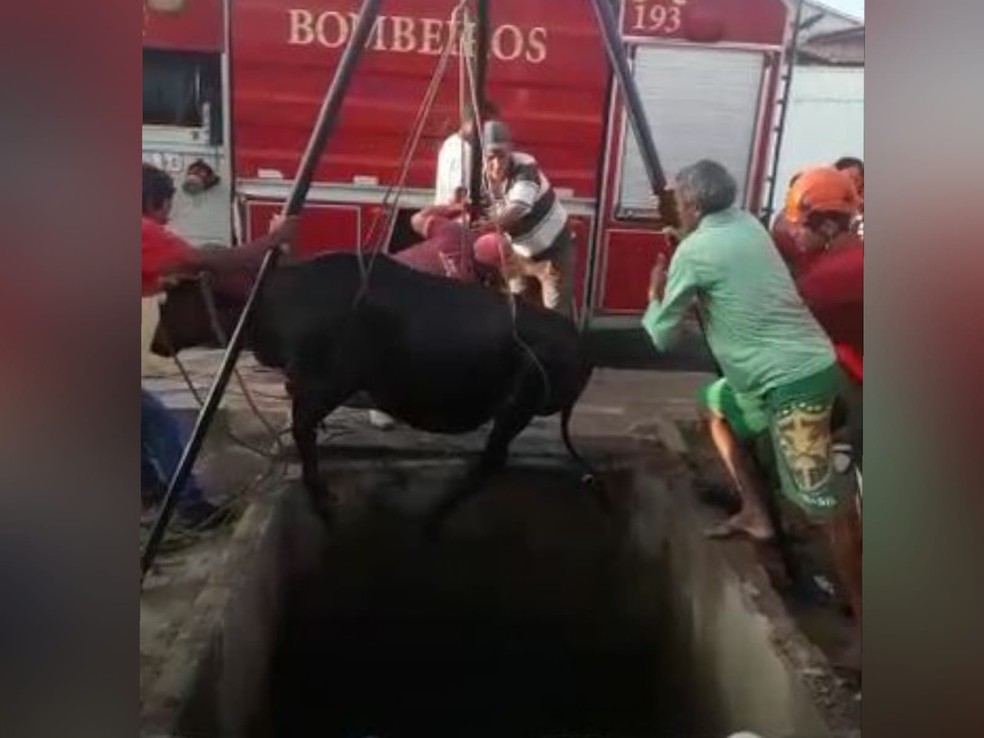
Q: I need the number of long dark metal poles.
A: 3